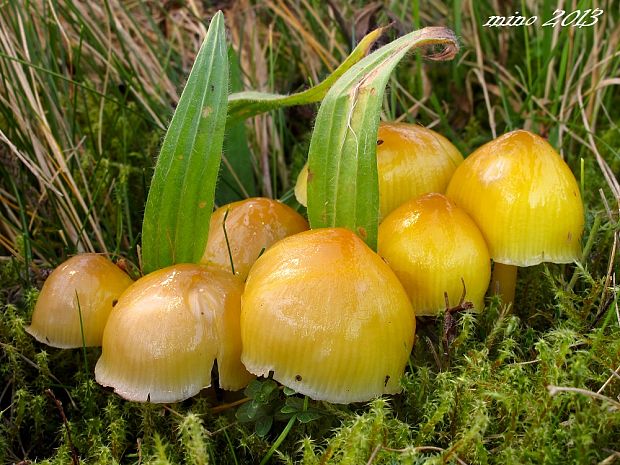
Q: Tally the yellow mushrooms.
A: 7